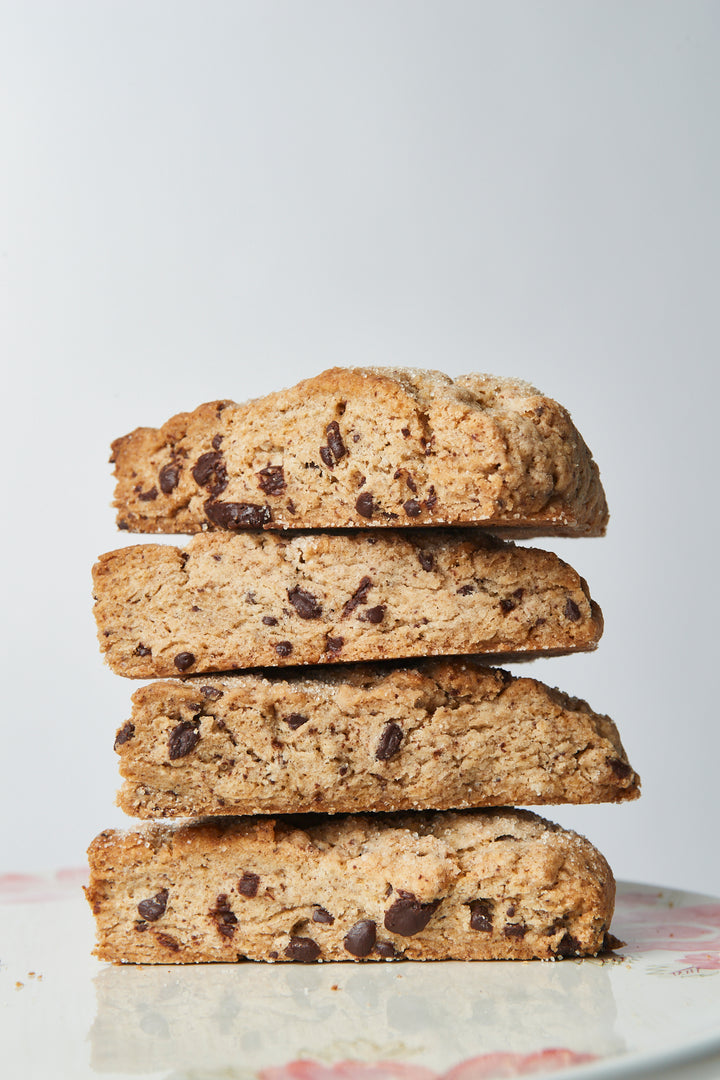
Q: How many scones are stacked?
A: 4